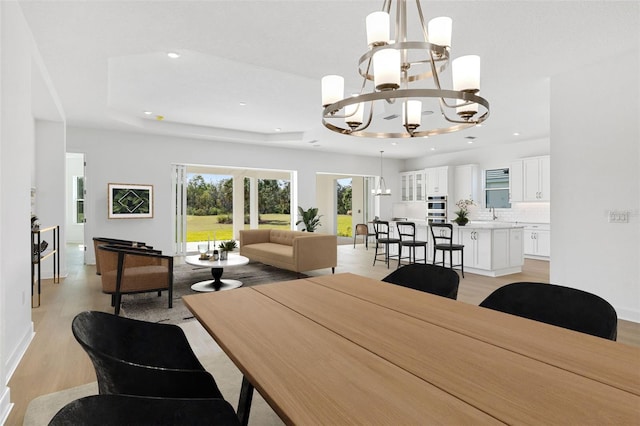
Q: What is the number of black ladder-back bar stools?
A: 3